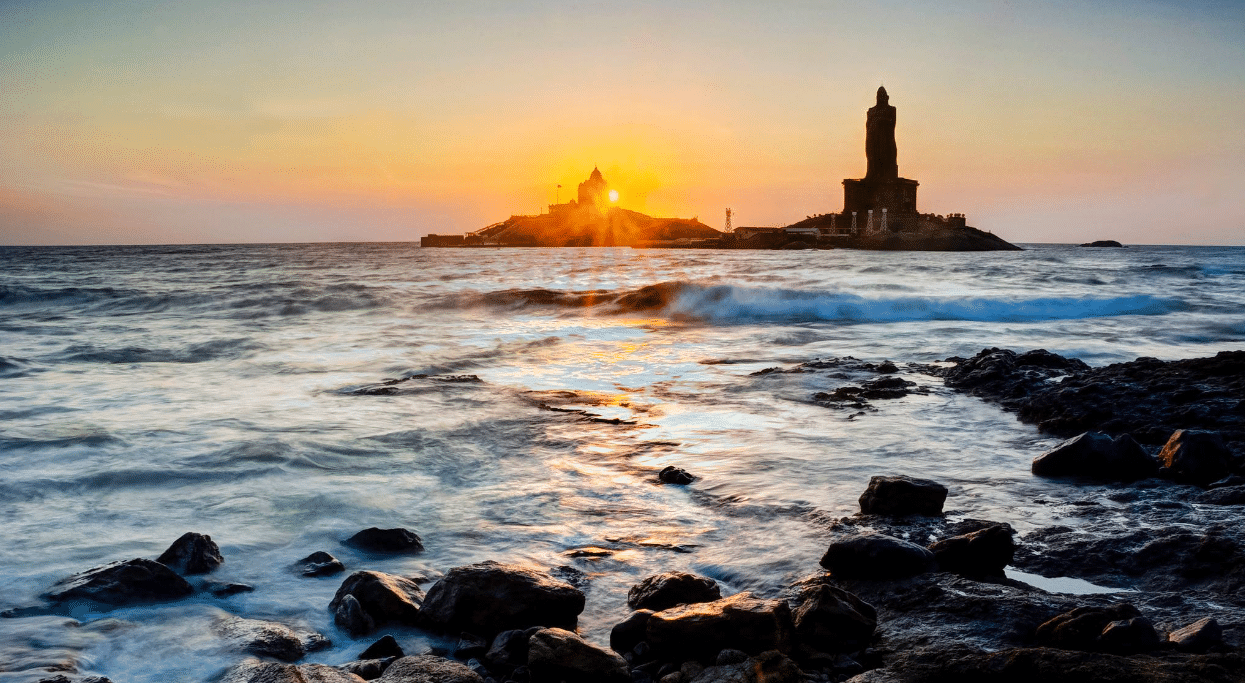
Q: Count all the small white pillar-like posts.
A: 4